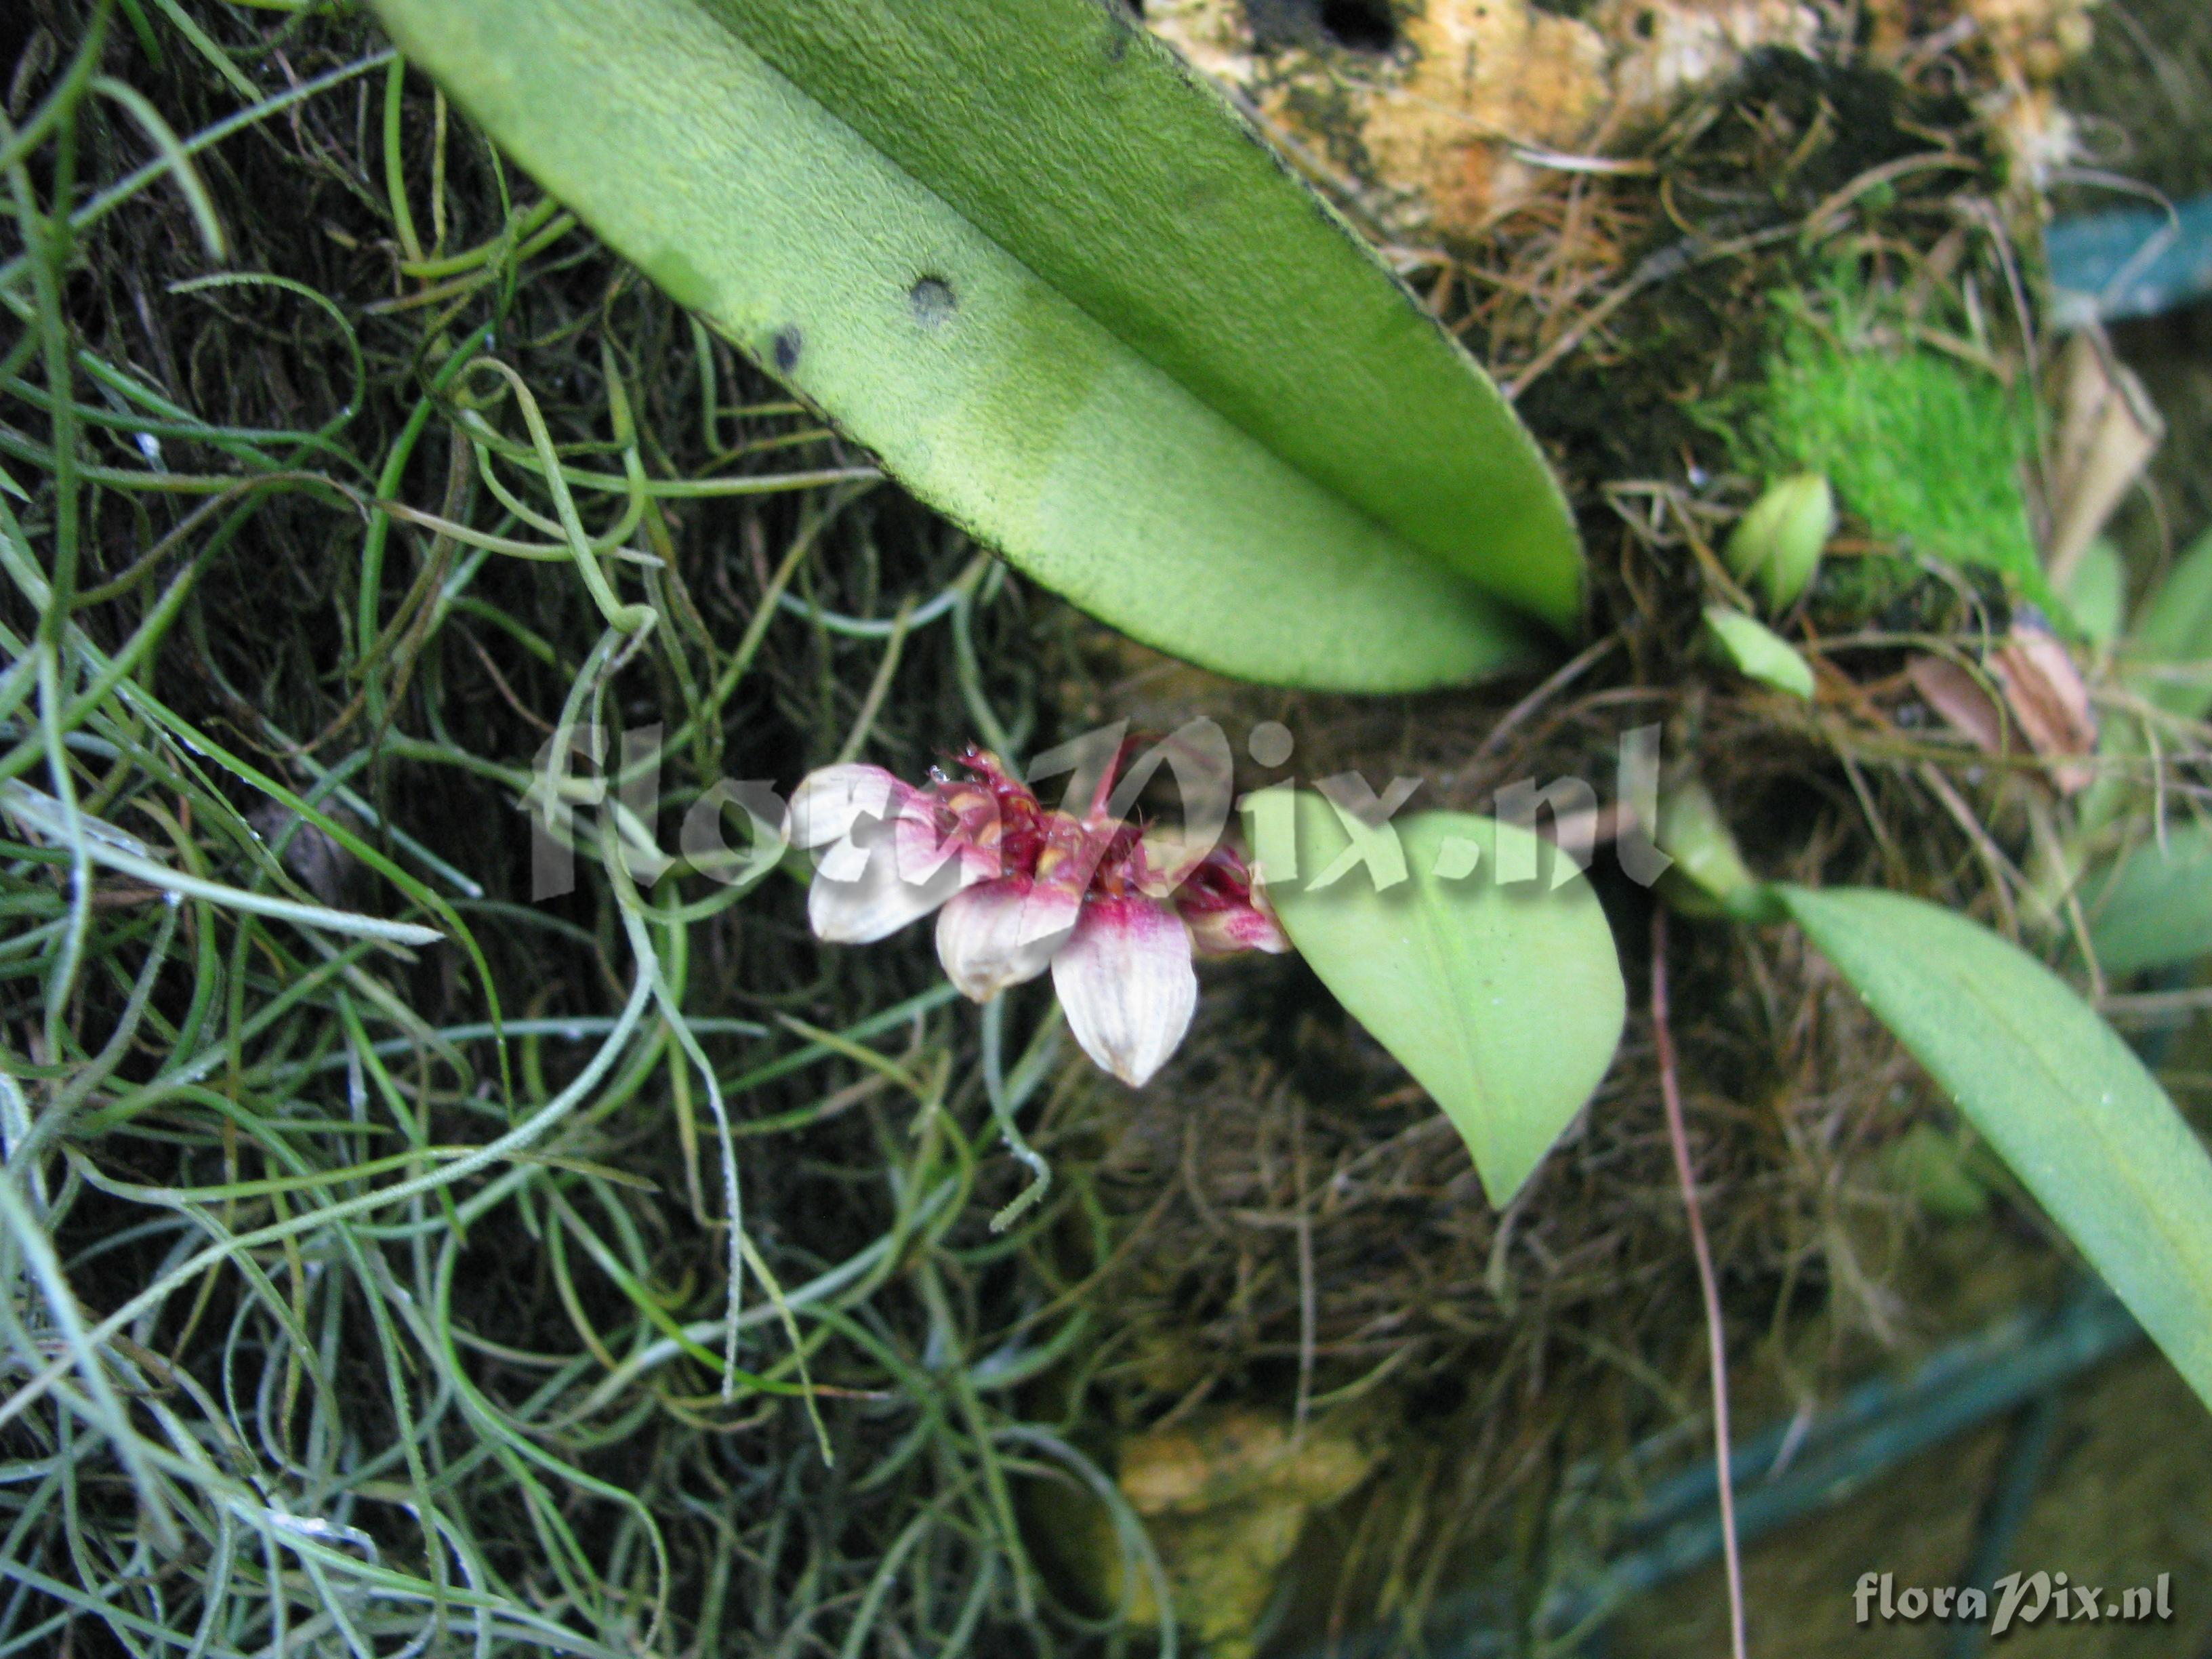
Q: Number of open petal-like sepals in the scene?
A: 4